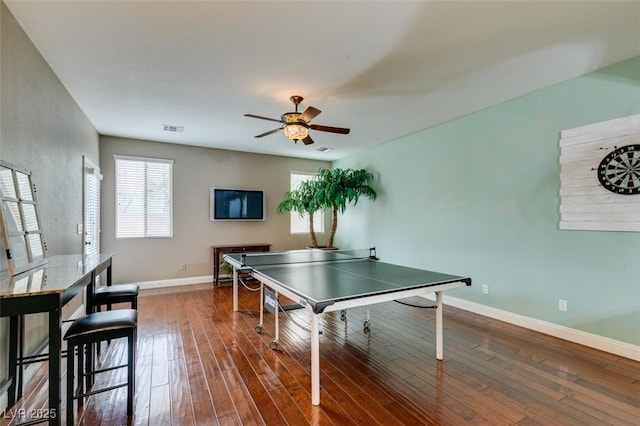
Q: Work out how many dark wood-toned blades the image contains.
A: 5